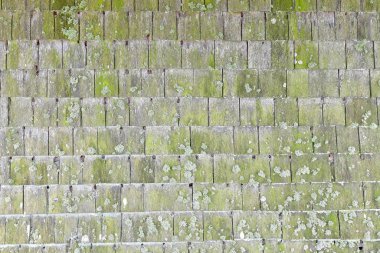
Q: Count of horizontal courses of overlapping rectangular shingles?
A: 10